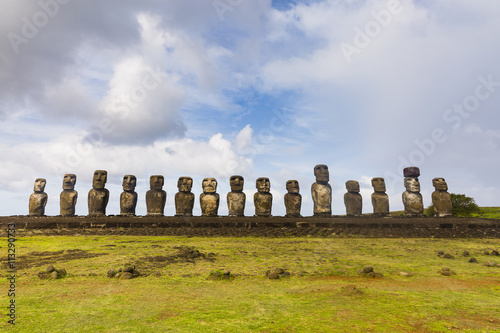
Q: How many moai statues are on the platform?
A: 15